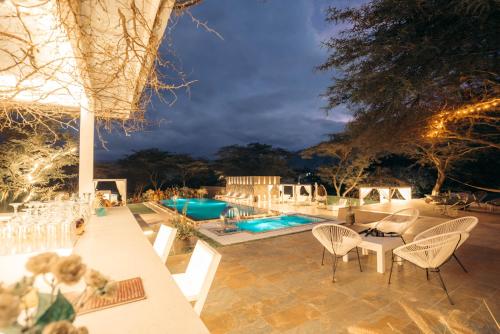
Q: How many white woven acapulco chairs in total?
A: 4